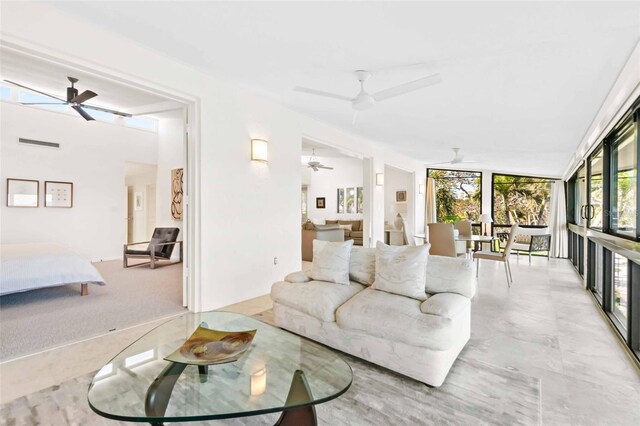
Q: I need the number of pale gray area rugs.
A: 1